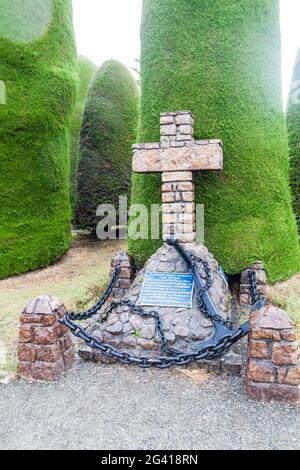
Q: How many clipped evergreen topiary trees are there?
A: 5